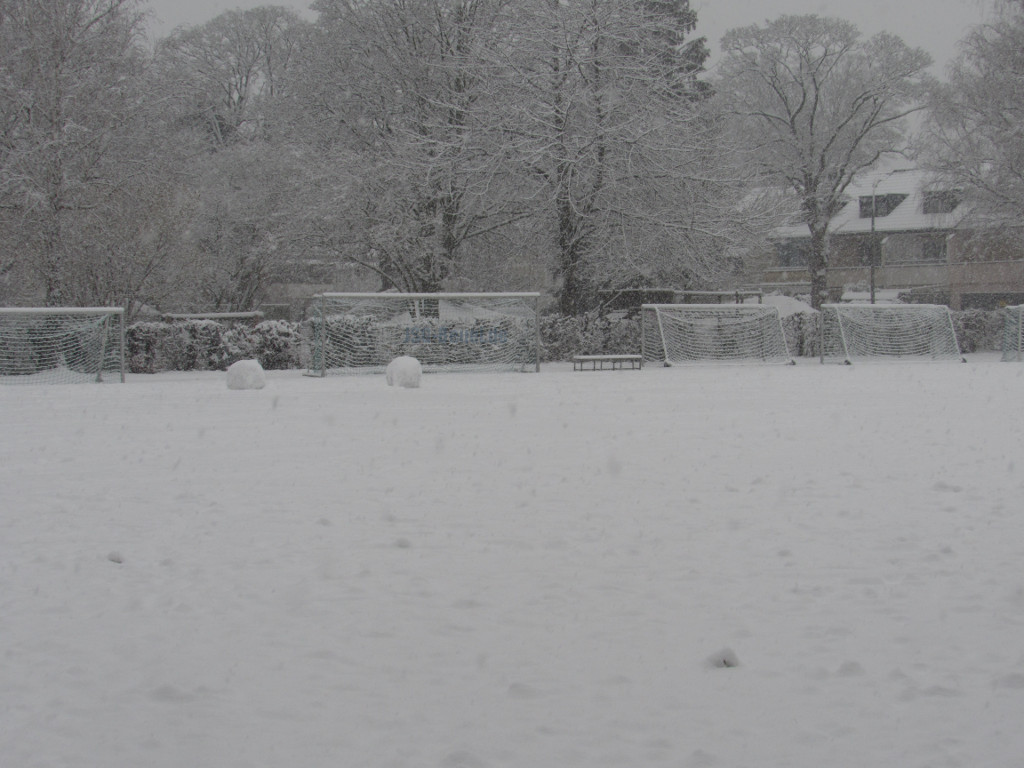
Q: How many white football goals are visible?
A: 5